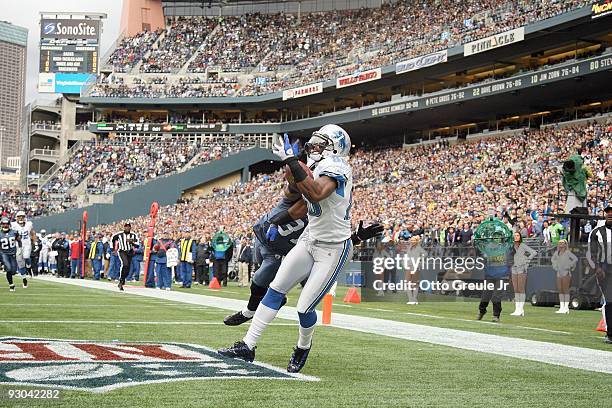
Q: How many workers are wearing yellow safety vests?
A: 3